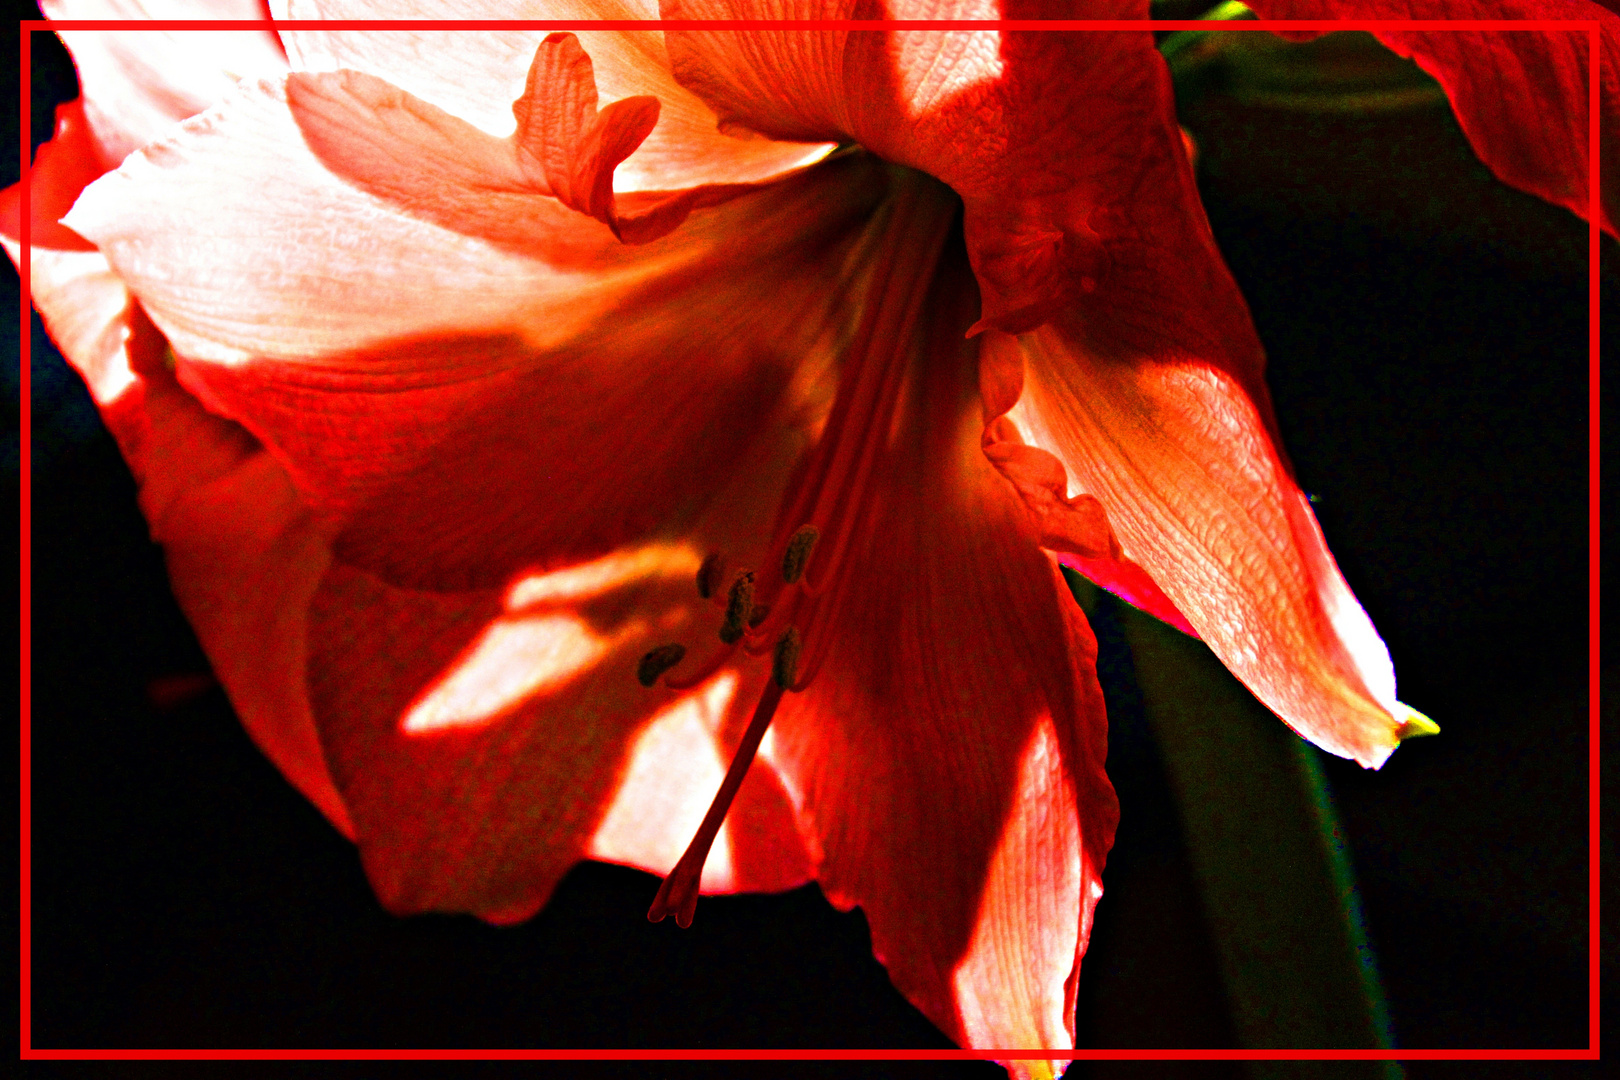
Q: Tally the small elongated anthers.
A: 6